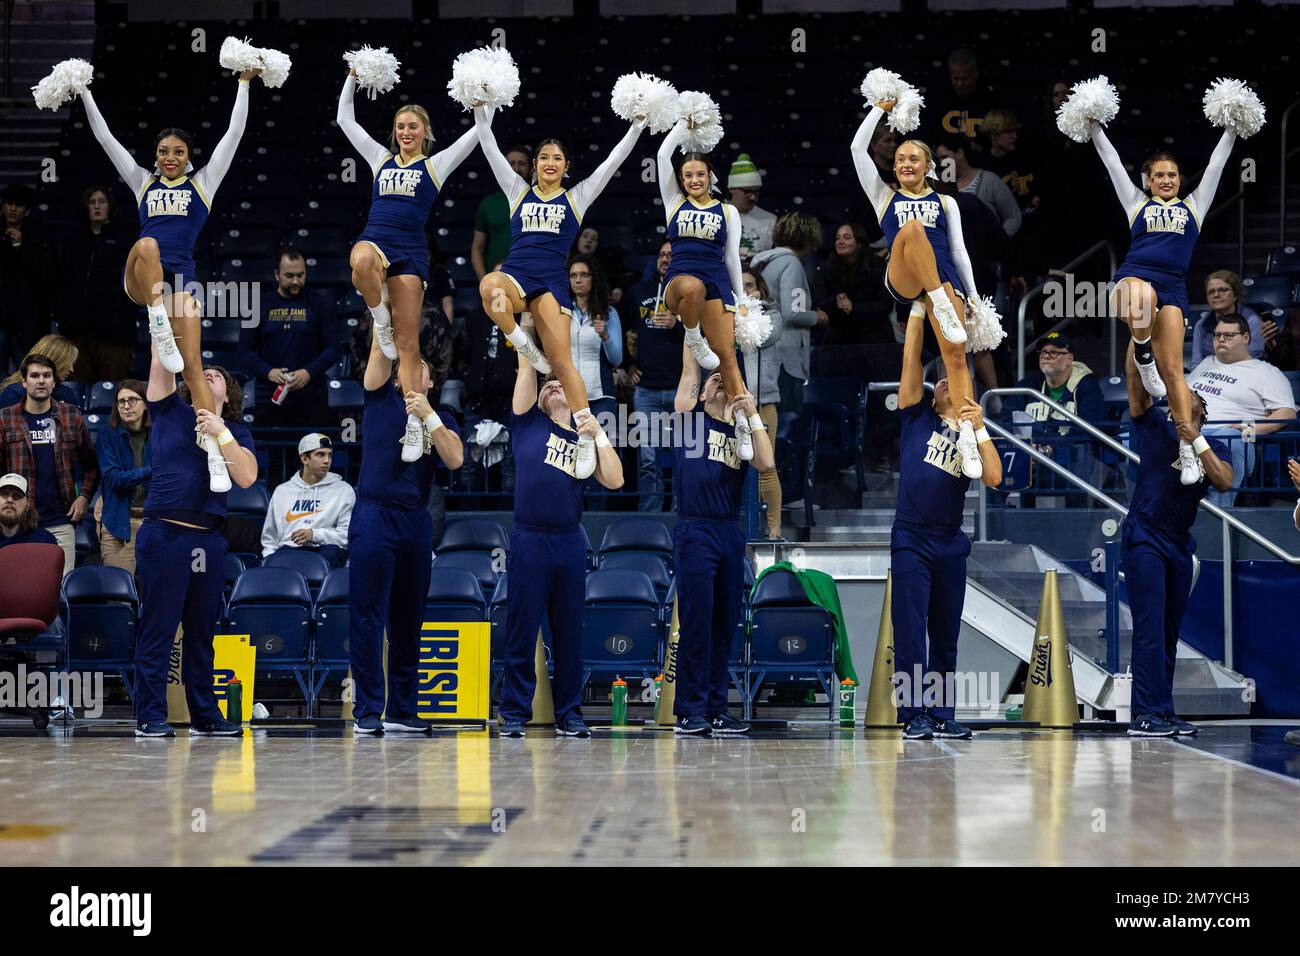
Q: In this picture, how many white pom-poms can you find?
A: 12